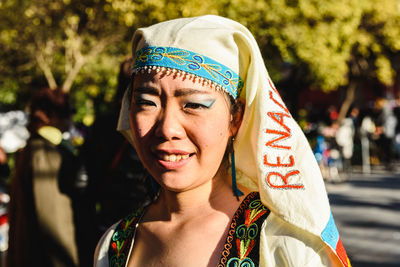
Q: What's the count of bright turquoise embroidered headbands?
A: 1